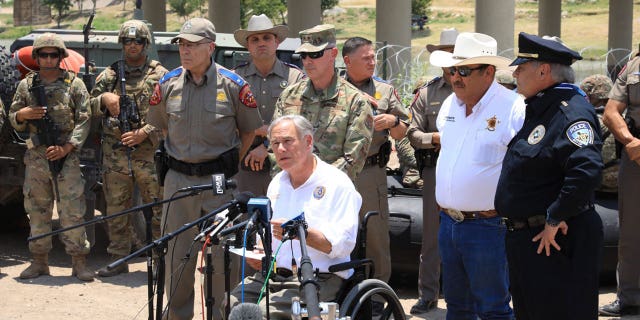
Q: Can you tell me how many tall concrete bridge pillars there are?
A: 7